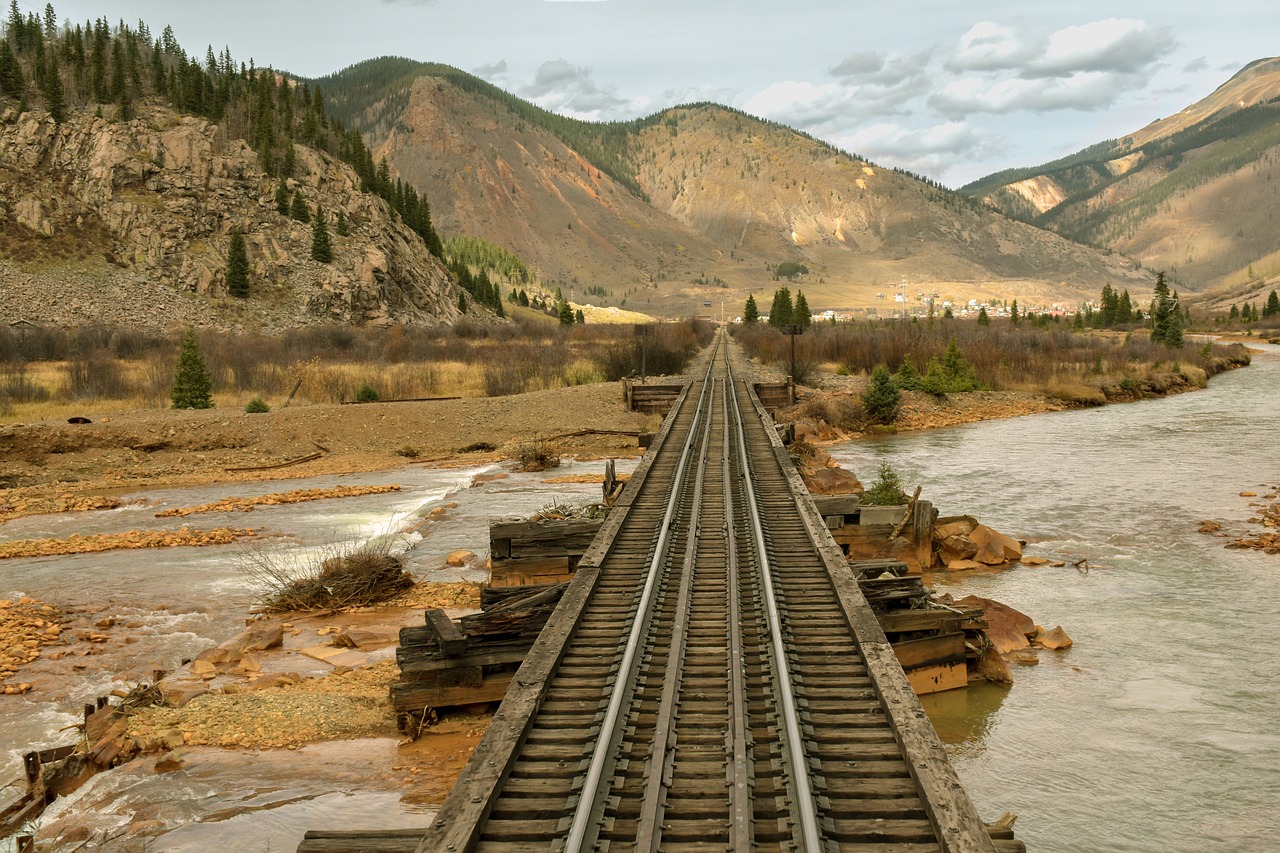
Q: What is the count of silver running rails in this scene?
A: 2